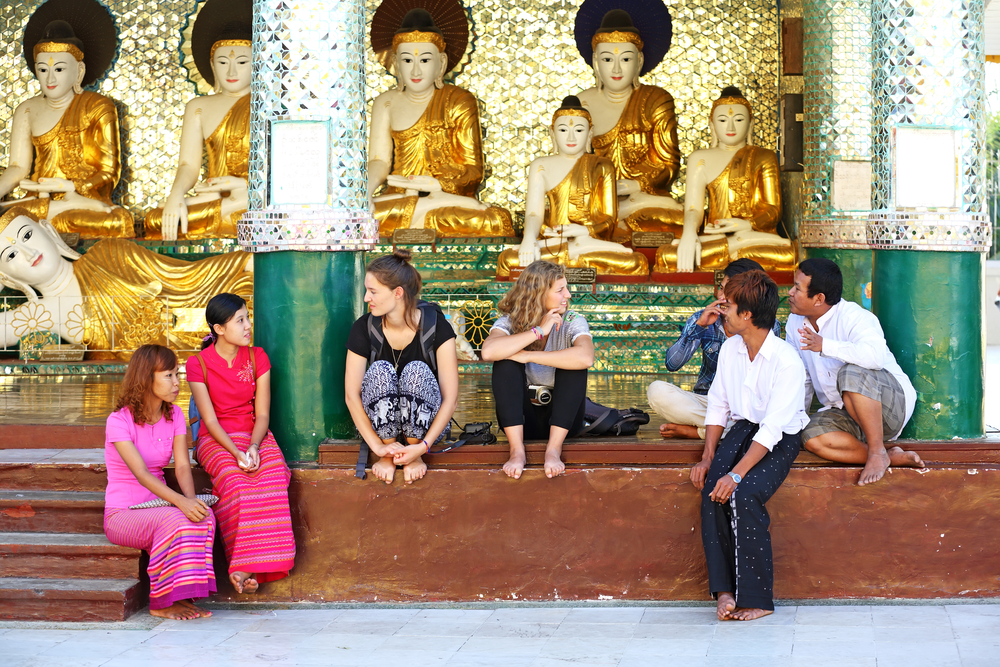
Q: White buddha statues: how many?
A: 7